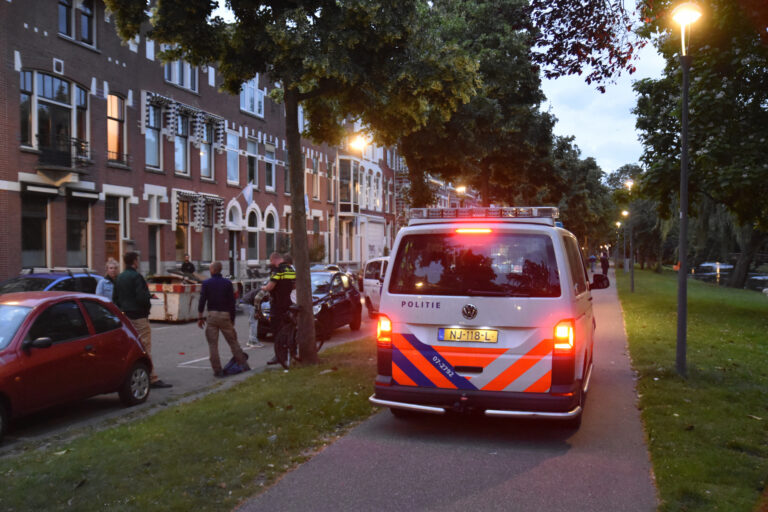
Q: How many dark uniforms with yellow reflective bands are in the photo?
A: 1